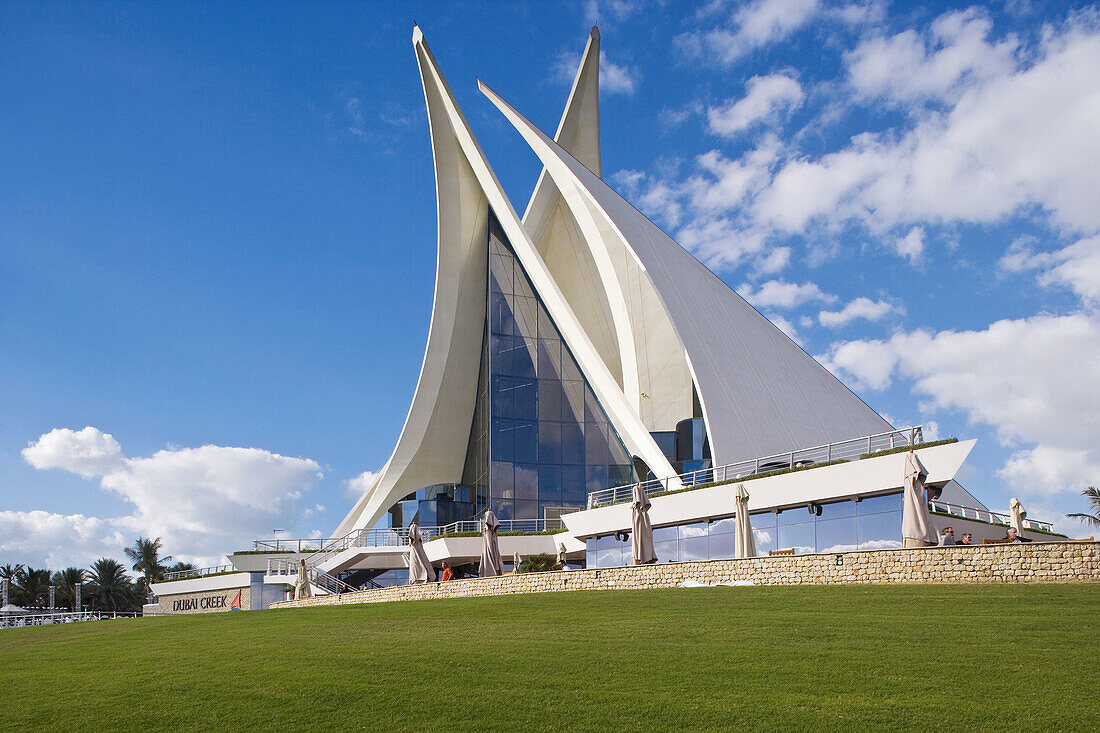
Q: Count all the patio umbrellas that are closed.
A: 9